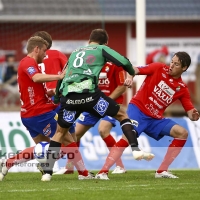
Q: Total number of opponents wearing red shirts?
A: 4